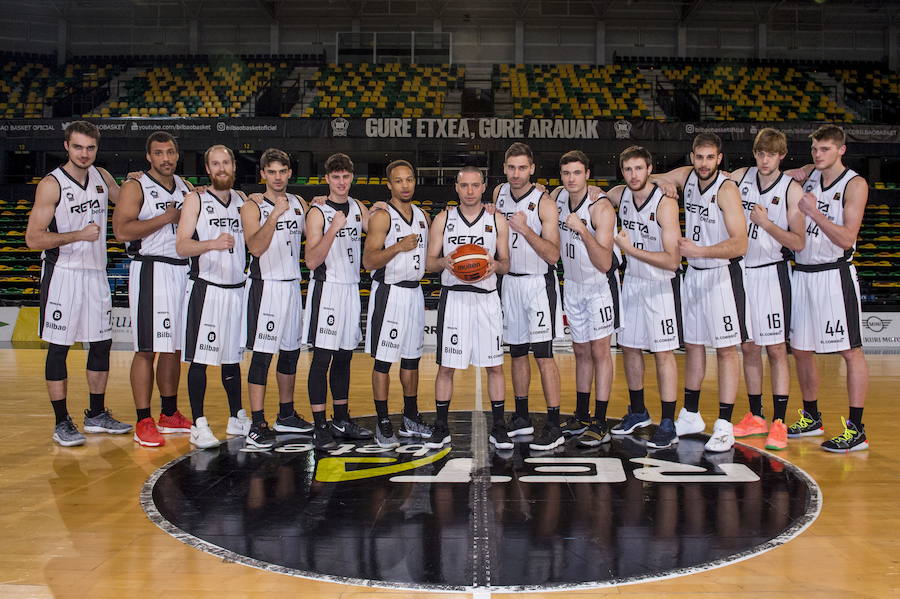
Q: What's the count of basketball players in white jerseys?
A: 13